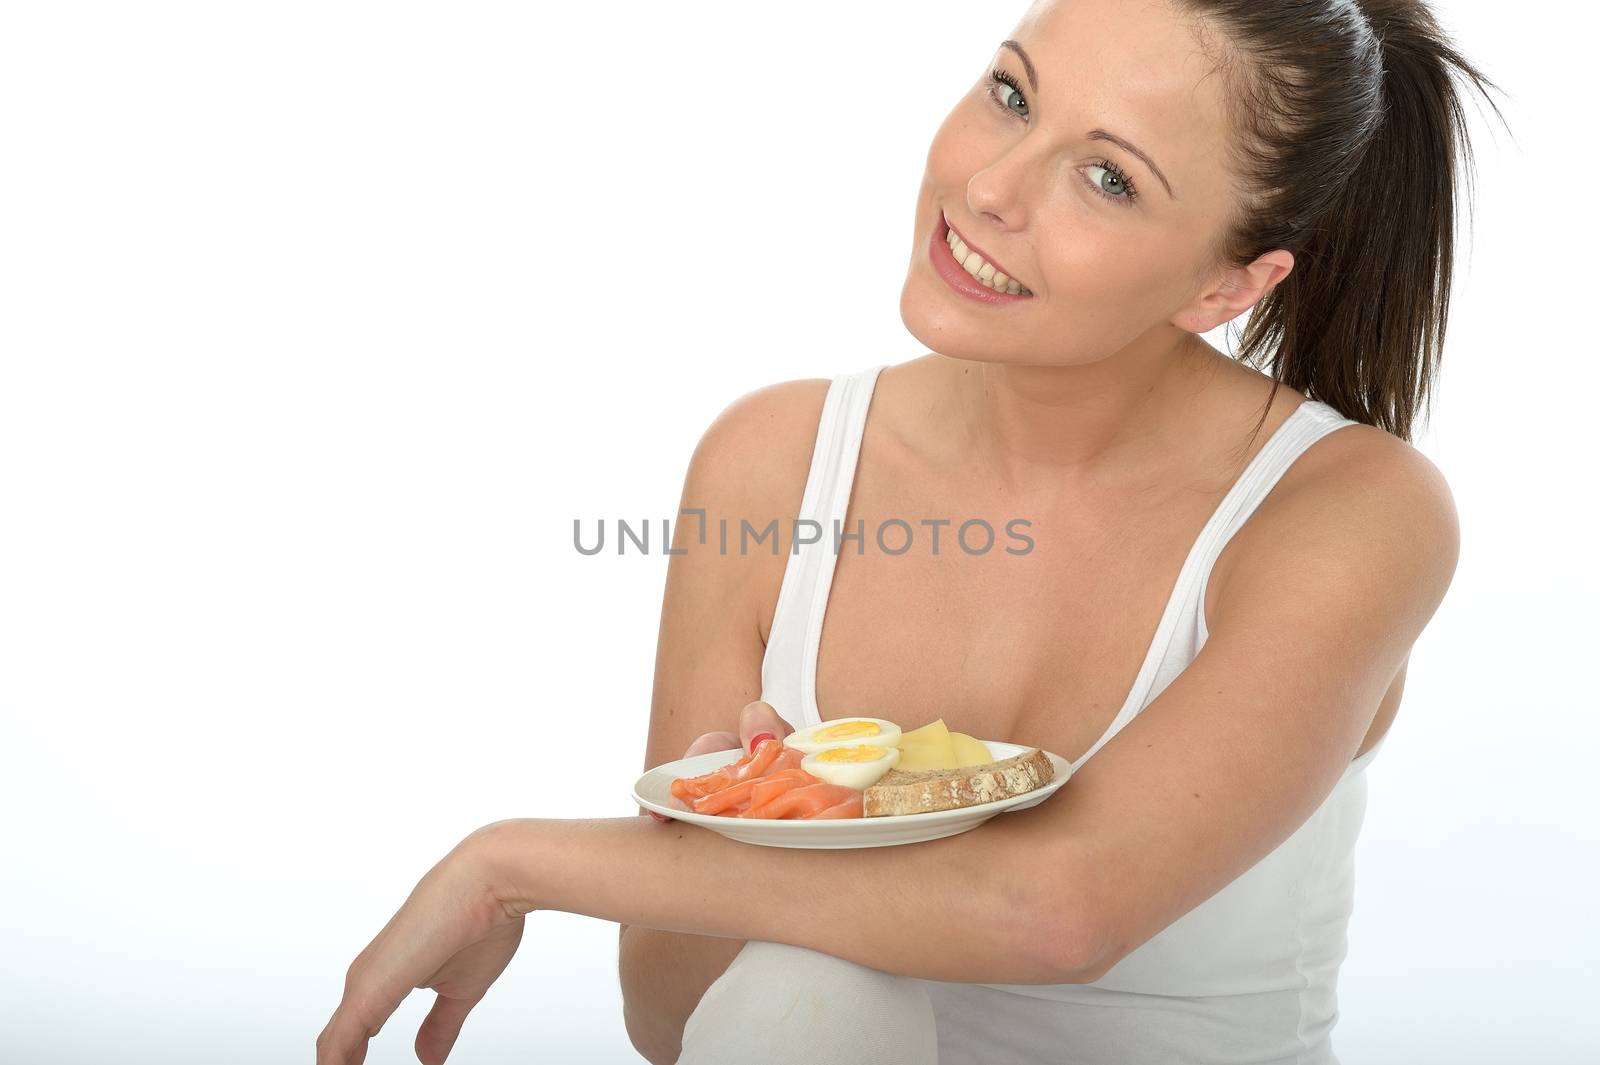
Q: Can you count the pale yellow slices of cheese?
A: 2